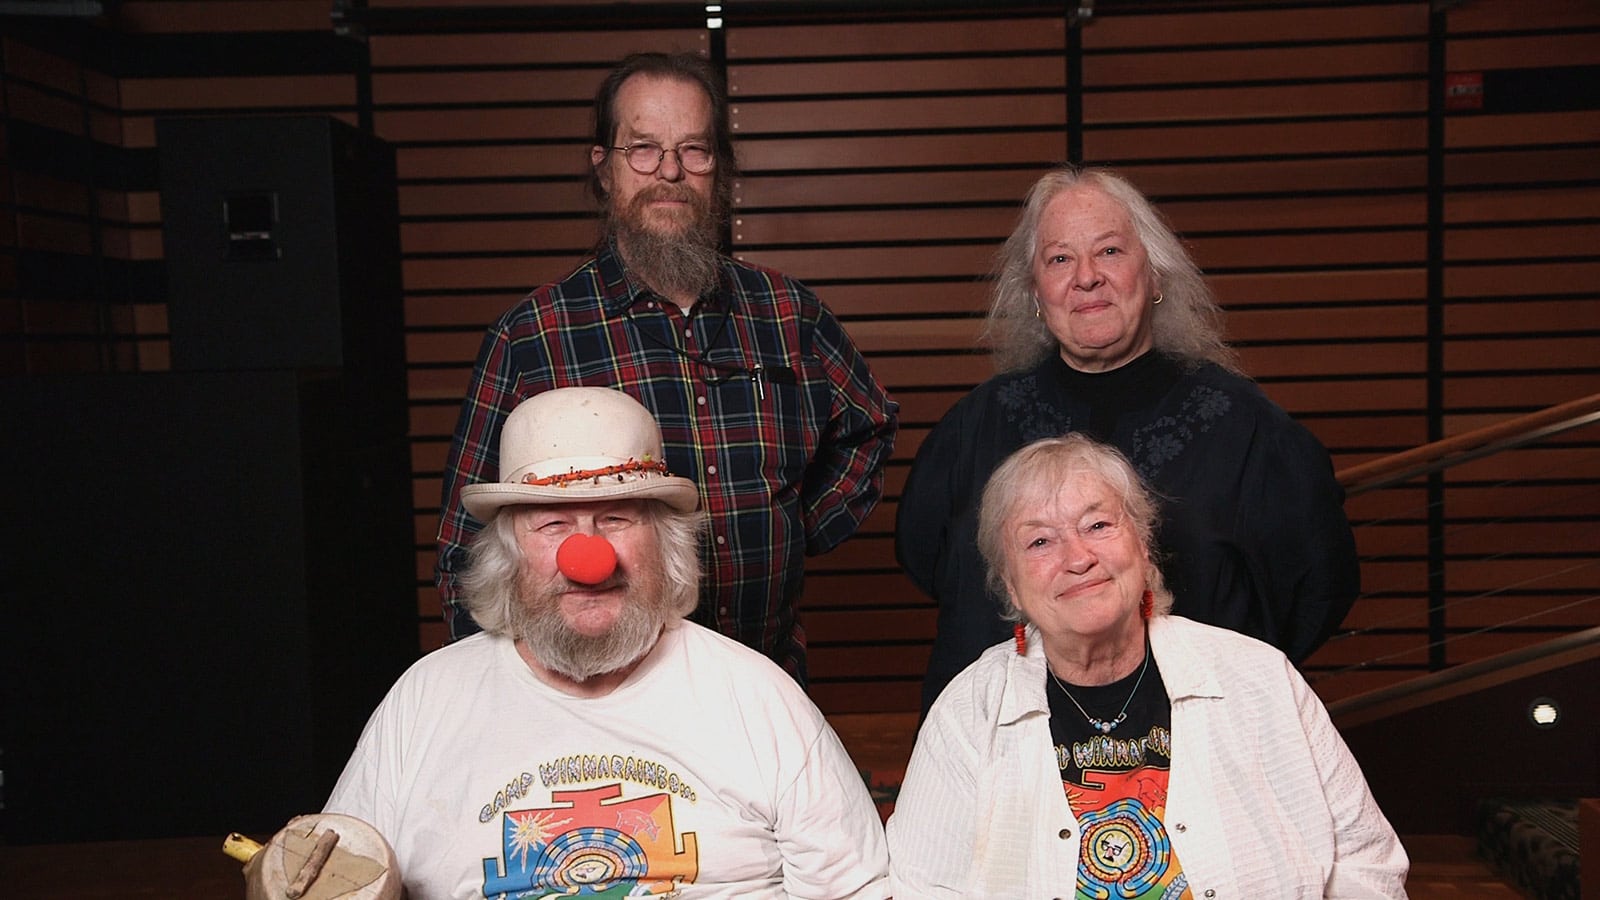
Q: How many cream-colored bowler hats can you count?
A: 1